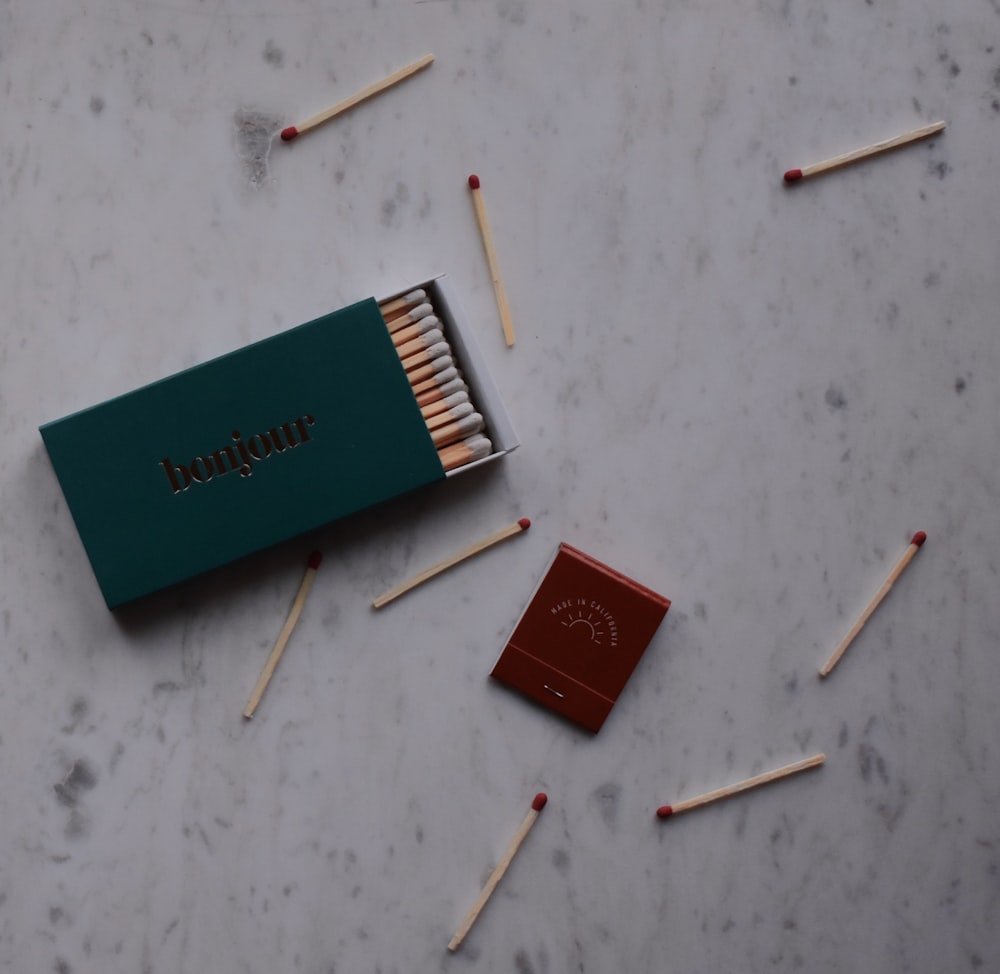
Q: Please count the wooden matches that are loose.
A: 8